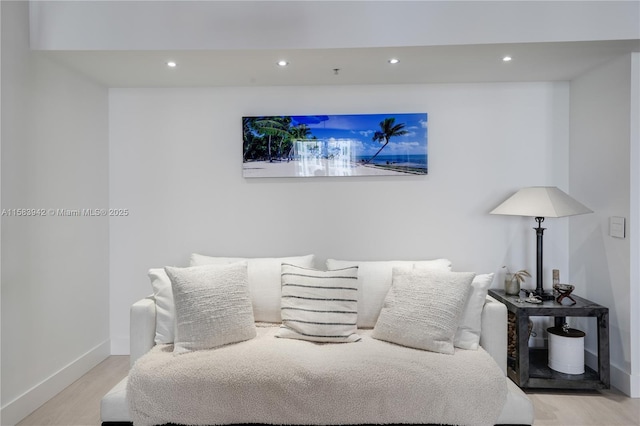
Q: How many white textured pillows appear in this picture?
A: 2